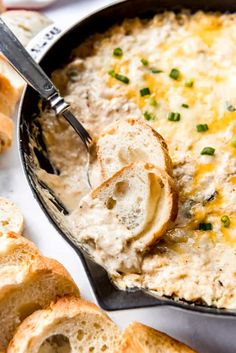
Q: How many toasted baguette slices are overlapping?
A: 2